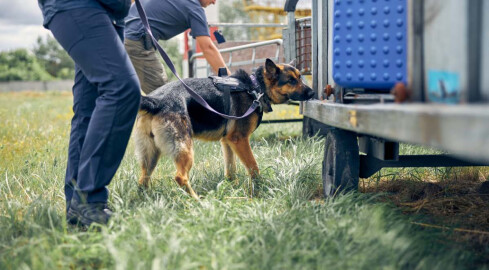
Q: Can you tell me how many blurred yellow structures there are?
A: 1